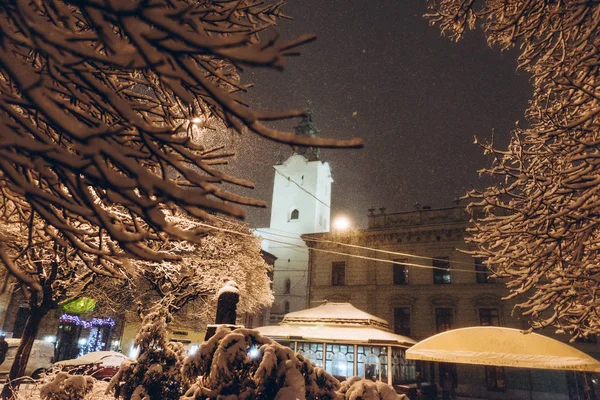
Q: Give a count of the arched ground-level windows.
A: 3